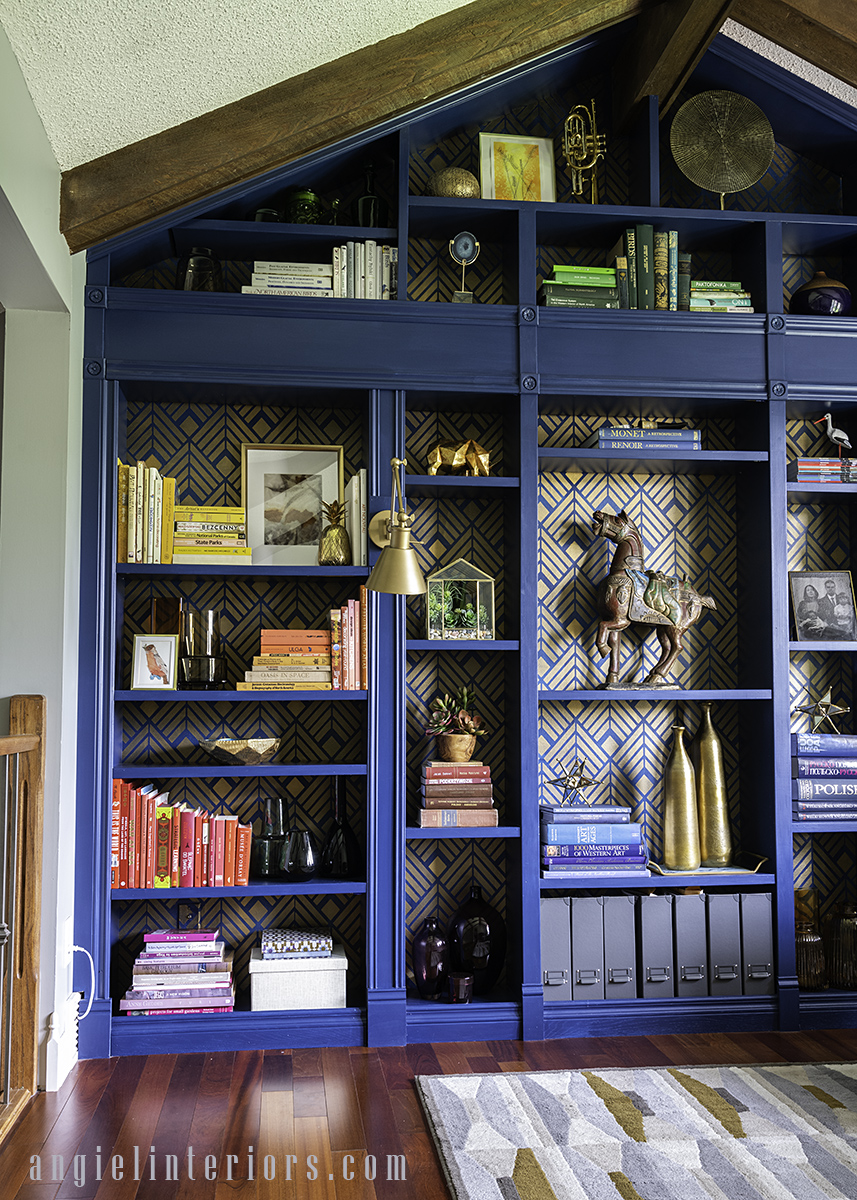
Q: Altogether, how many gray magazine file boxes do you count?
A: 7